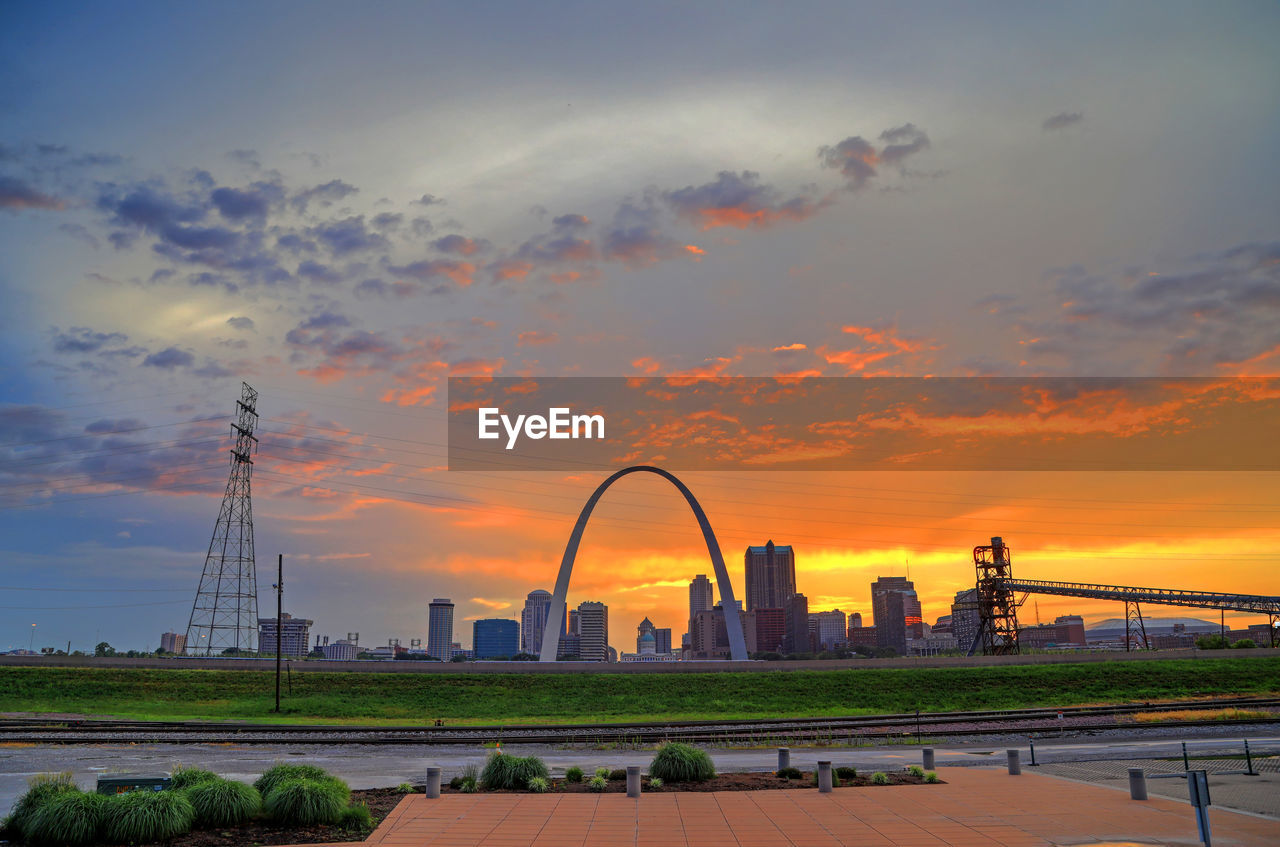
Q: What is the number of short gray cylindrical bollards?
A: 7